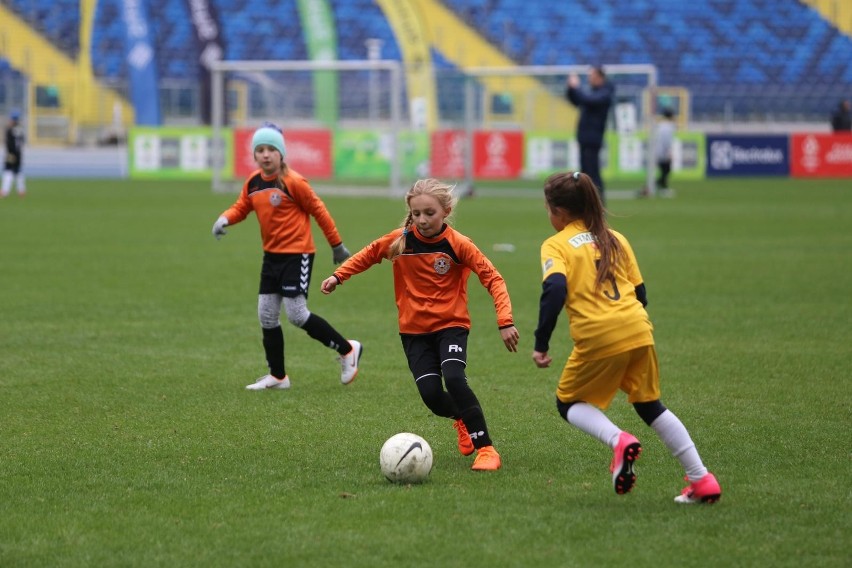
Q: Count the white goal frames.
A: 2